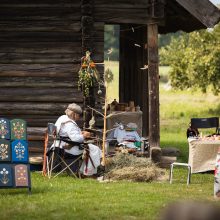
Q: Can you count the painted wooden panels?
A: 6